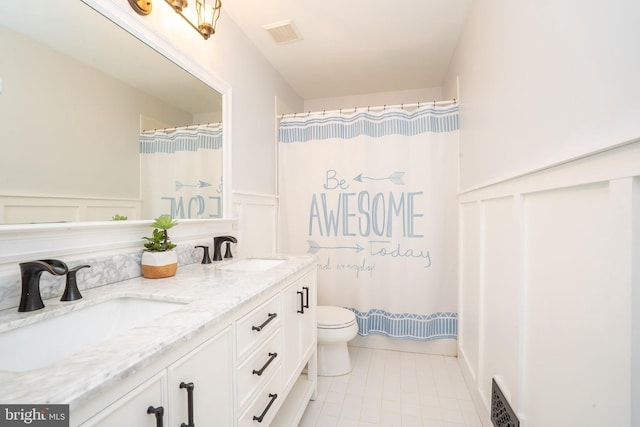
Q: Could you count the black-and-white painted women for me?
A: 0